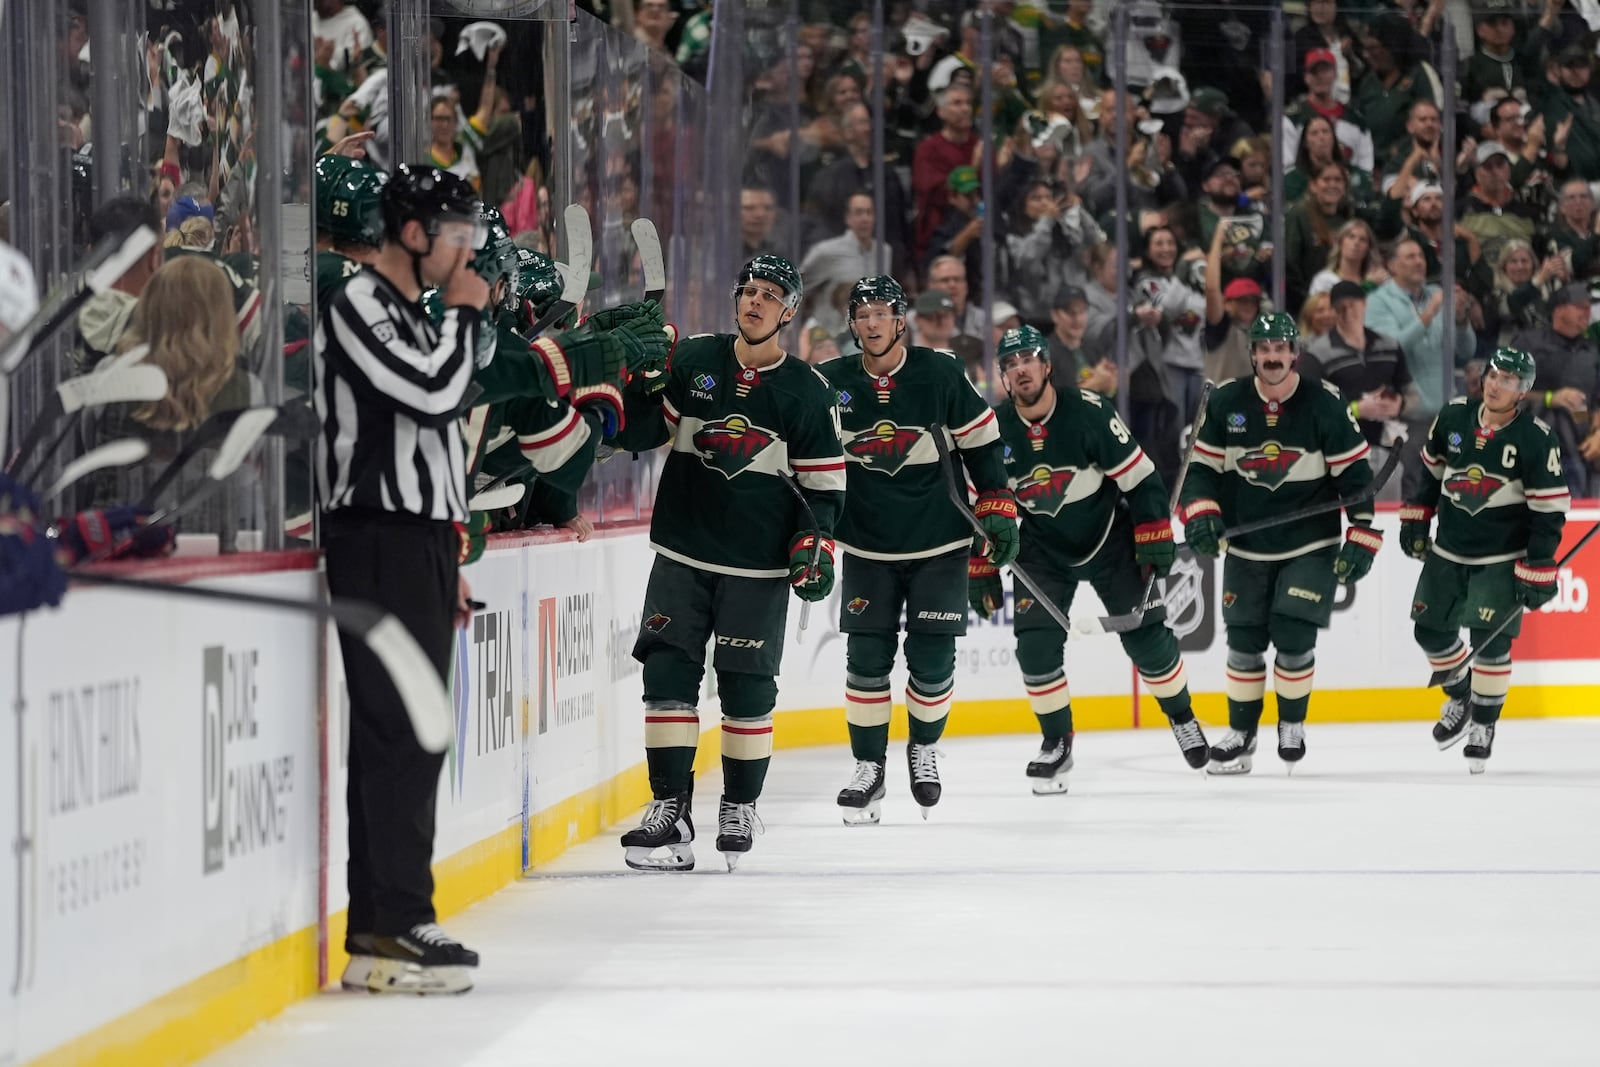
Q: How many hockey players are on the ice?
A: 5